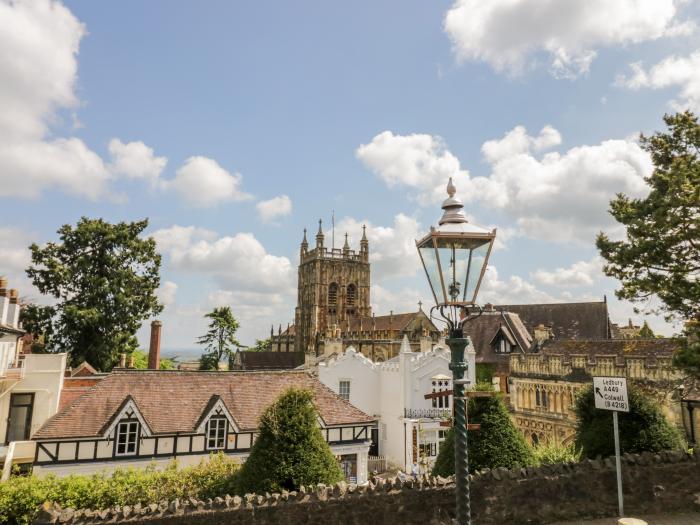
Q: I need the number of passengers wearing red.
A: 0